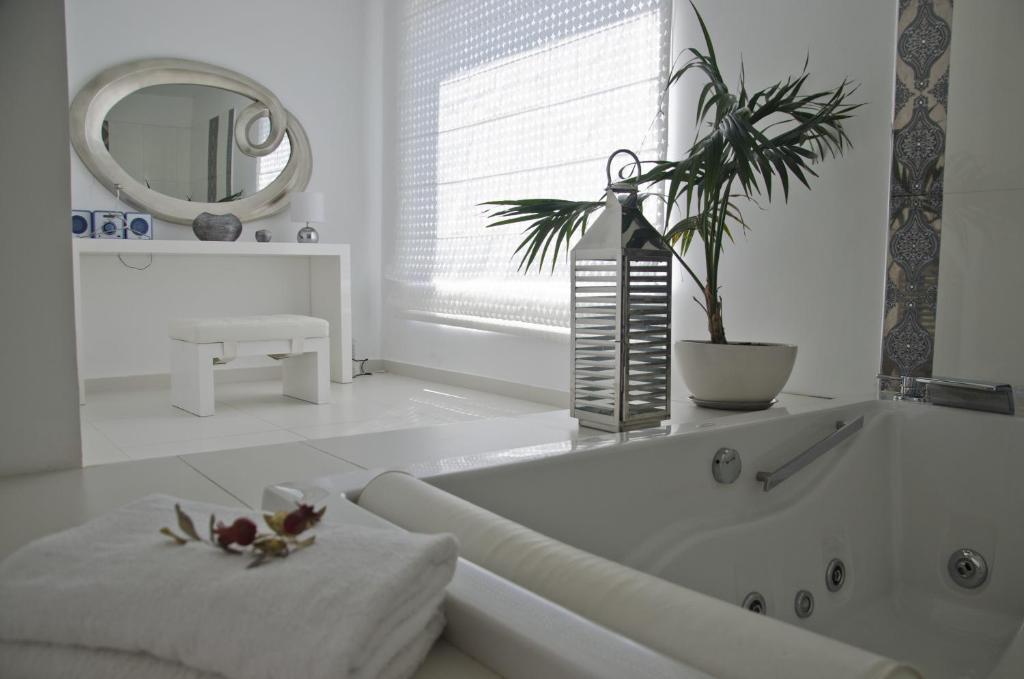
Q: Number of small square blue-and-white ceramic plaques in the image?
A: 3